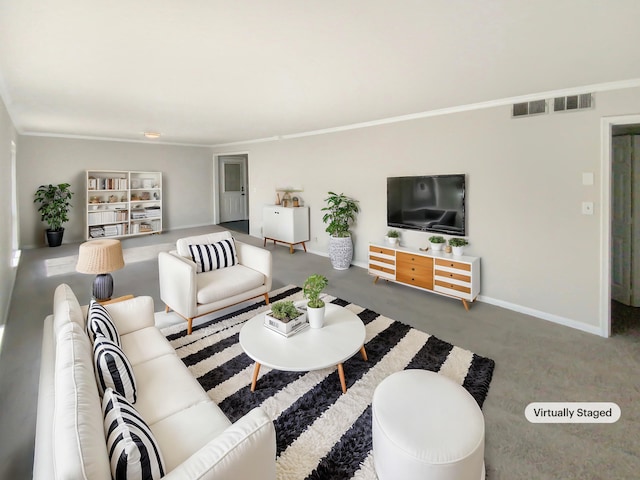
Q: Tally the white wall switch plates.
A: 2